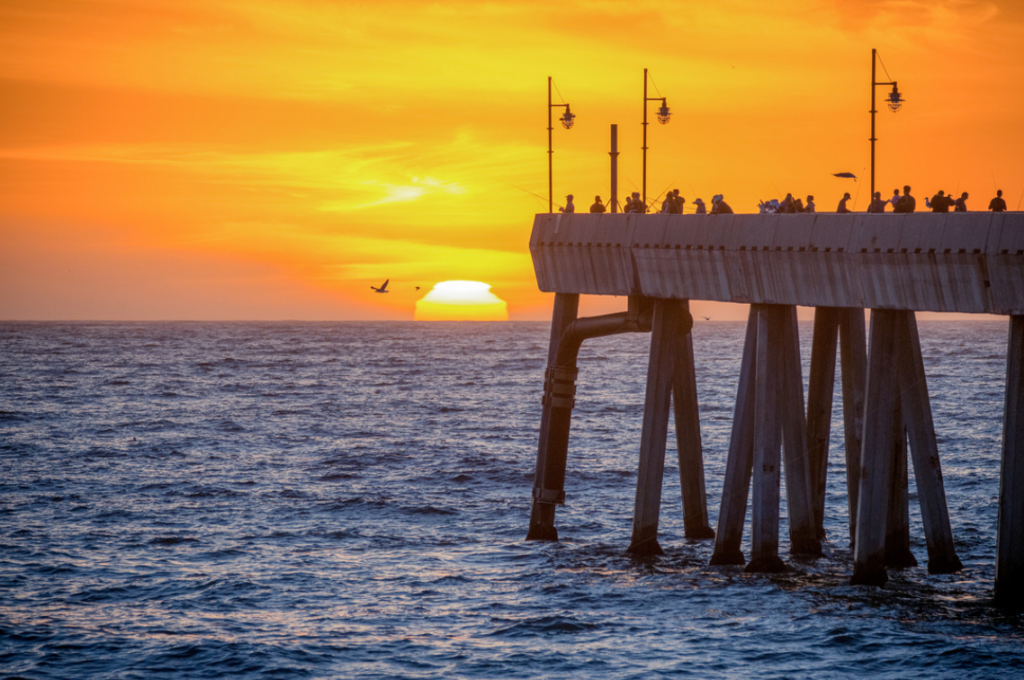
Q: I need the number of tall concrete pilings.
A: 12